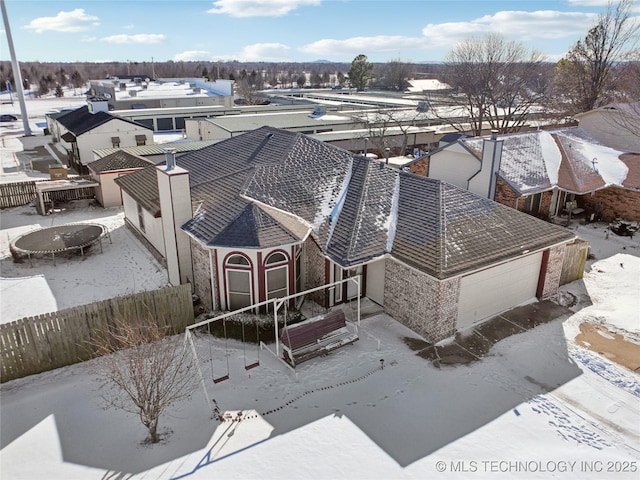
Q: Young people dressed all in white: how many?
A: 0